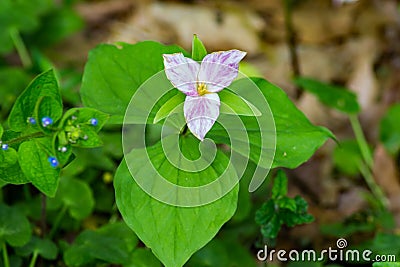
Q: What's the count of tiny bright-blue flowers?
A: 5